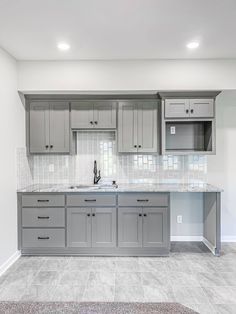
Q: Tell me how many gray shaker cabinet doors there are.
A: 12